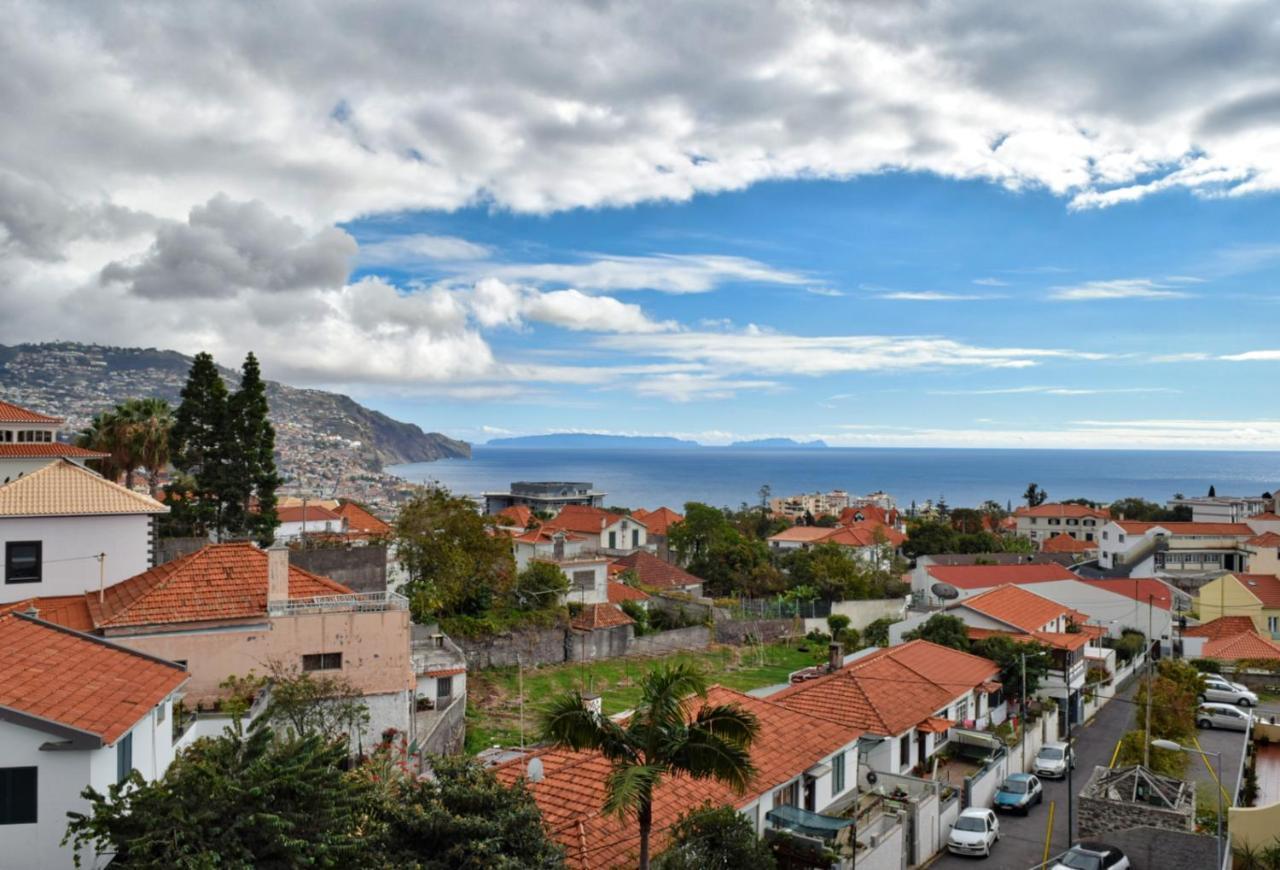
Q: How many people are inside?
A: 0